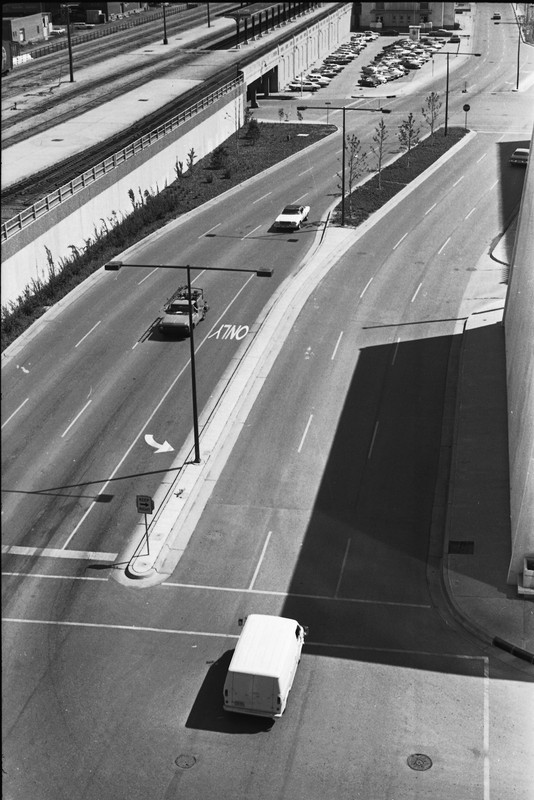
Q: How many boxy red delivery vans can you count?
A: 0